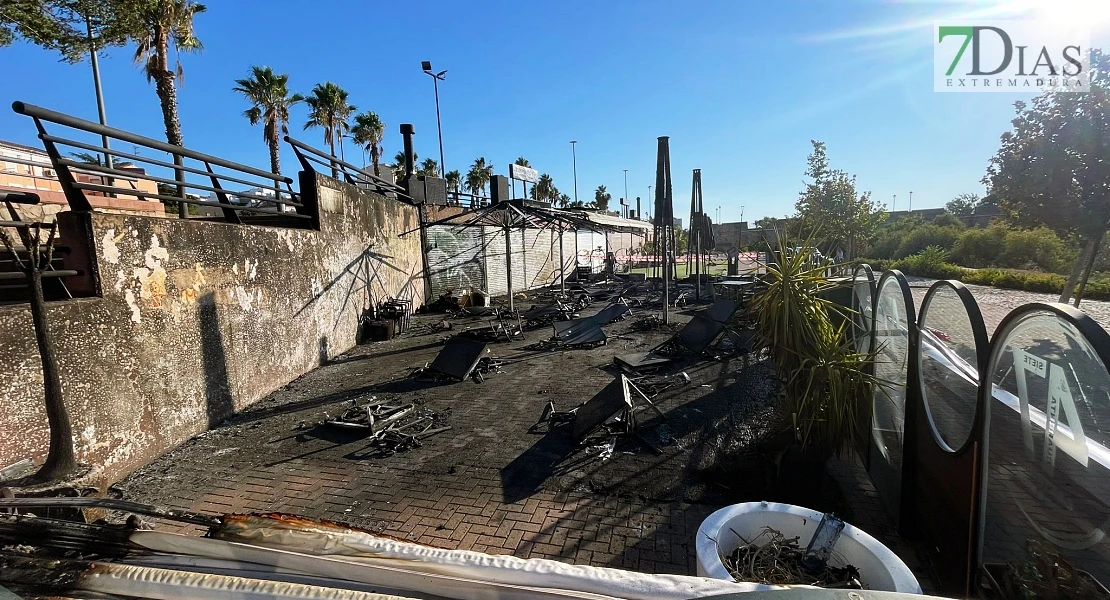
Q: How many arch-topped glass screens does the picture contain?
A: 4